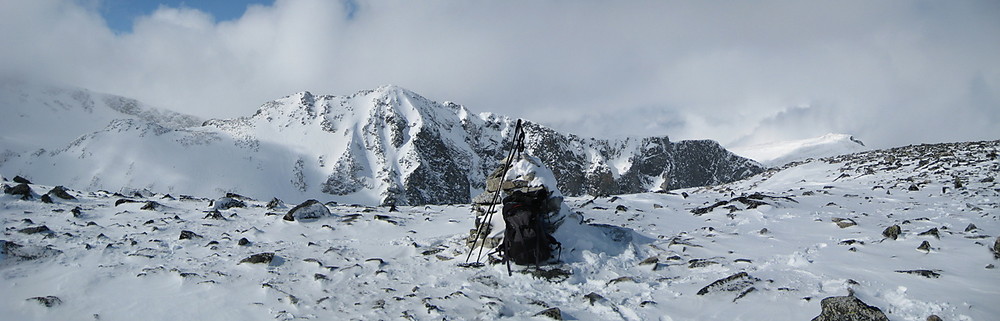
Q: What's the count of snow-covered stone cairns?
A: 1